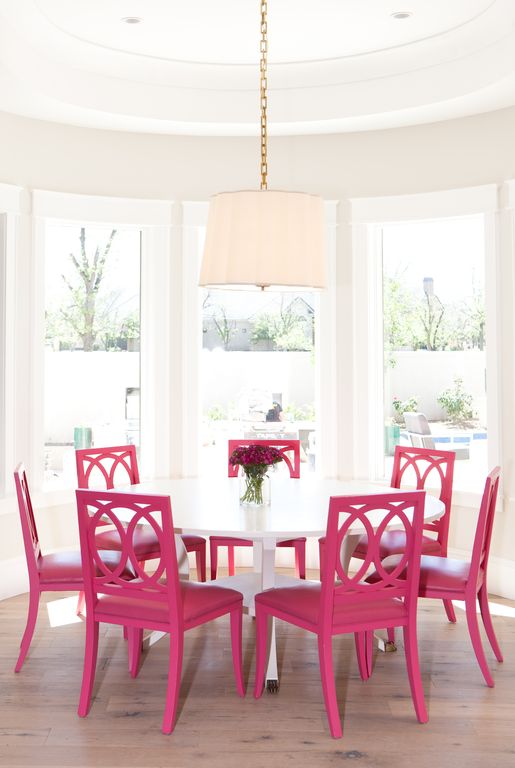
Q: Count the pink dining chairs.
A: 7